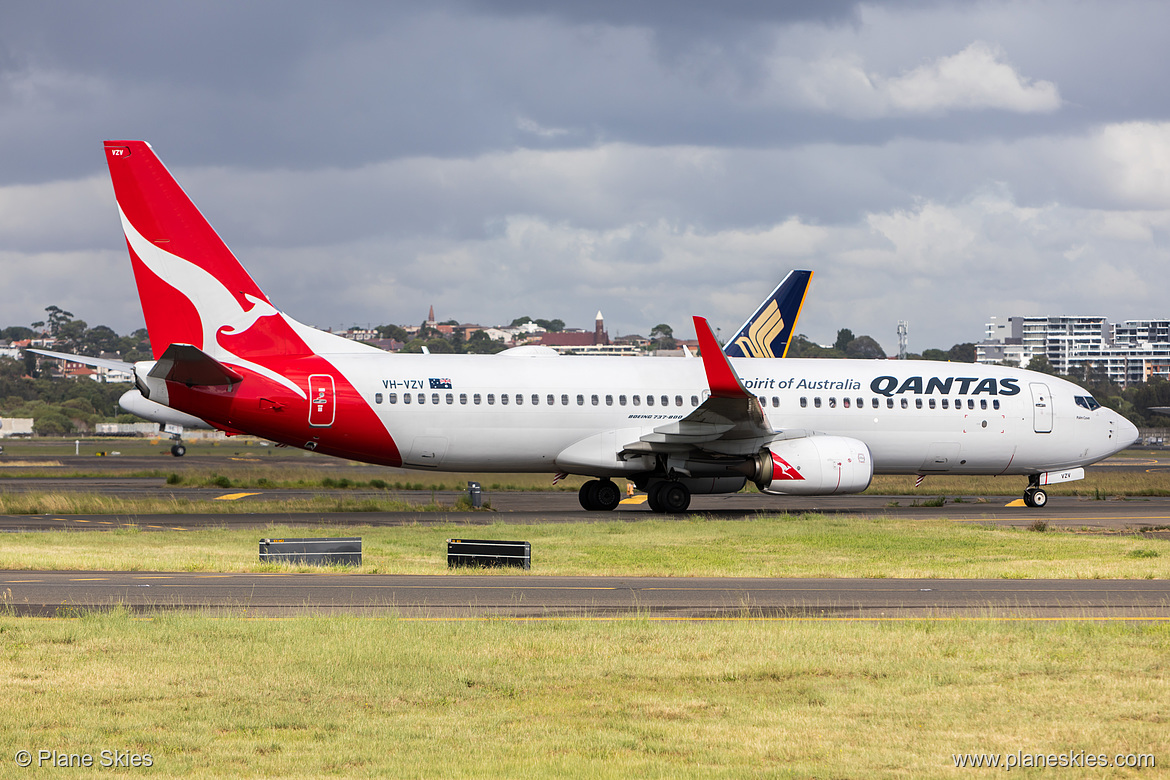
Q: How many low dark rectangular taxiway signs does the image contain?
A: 2